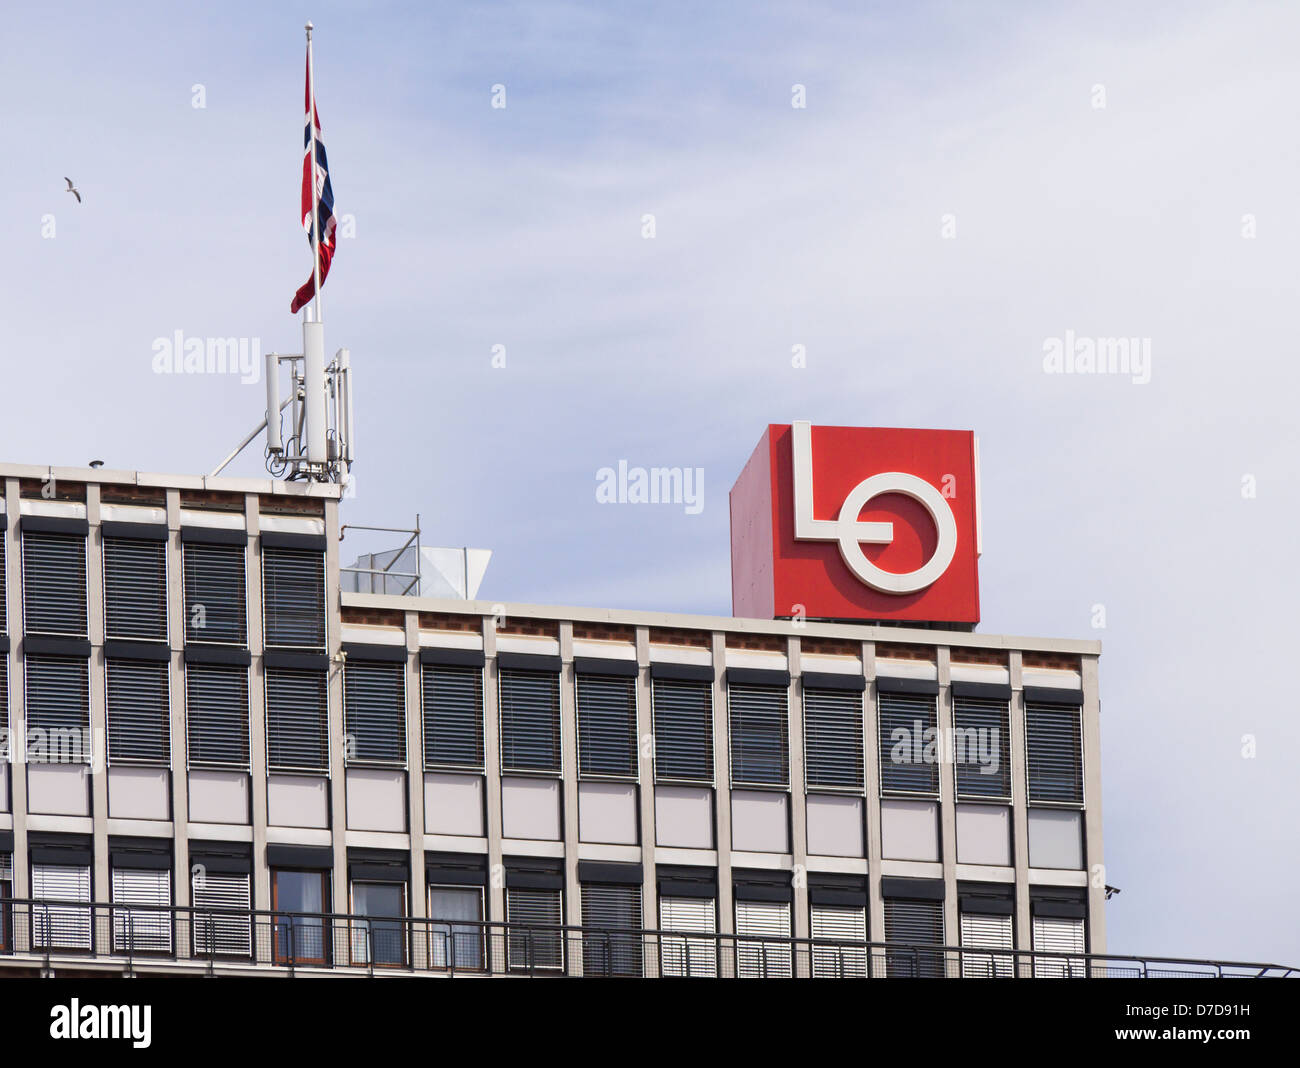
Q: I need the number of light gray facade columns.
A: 15